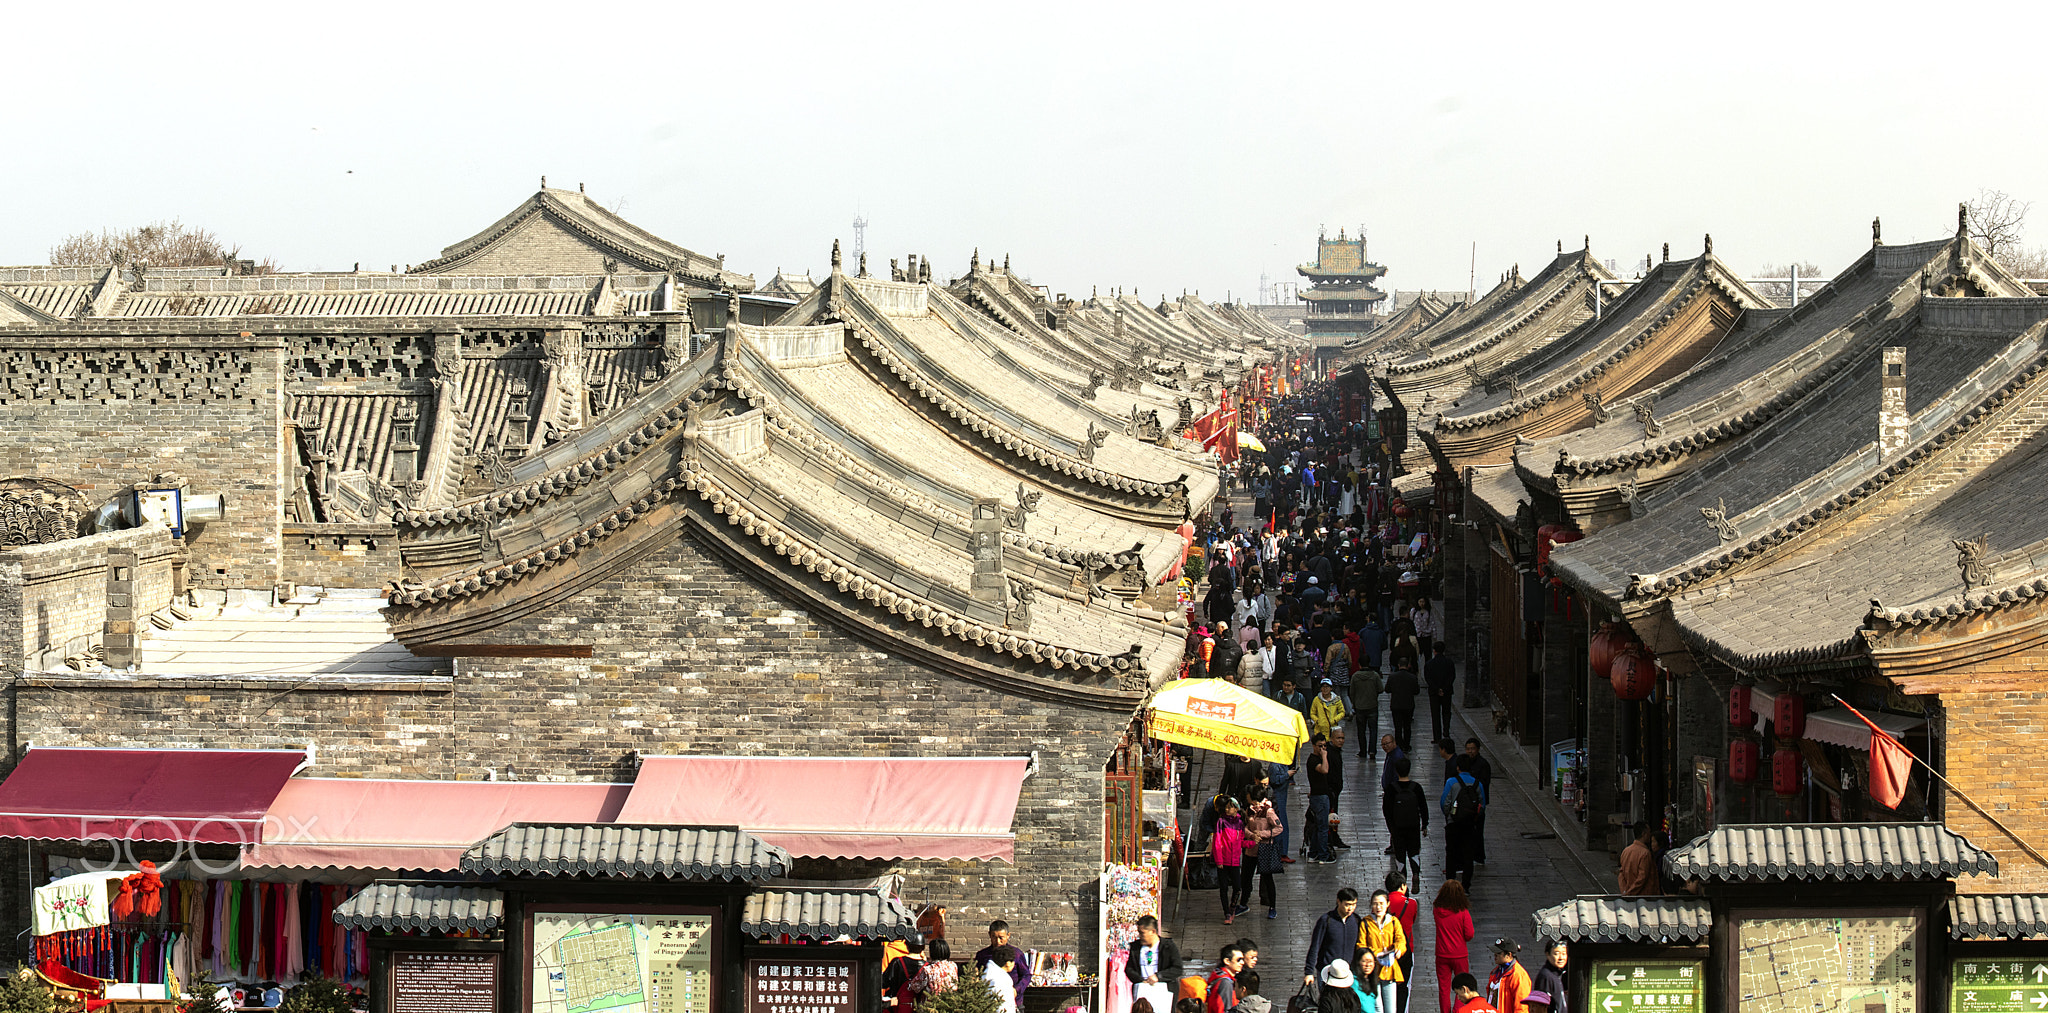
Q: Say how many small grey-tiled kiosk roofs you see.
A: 6